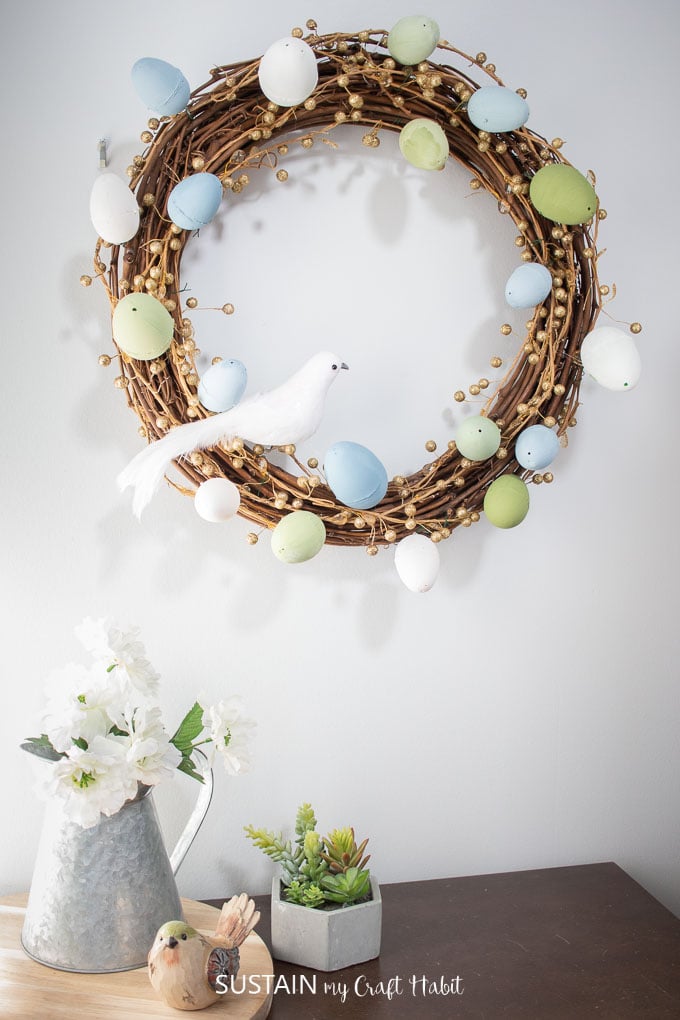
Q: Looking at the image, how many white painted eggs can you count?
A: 5